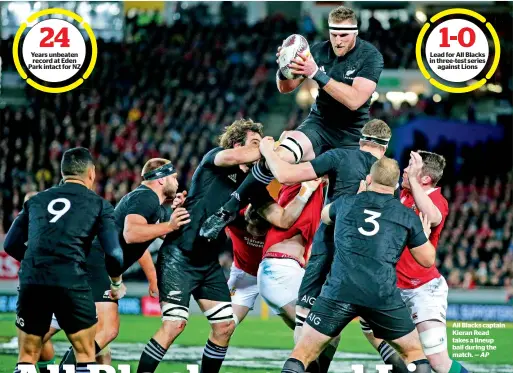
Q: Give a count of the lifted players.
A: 1